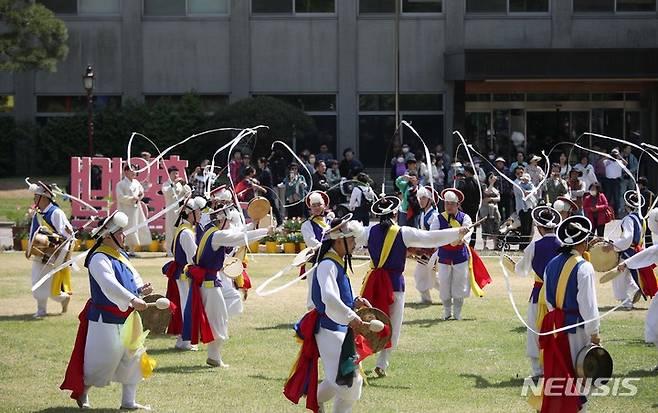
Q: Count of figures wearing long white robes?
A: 2